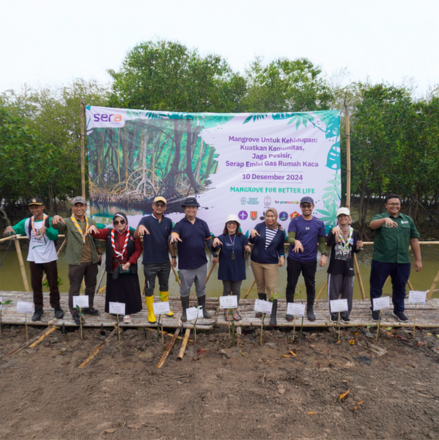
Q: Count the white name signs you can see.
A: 11